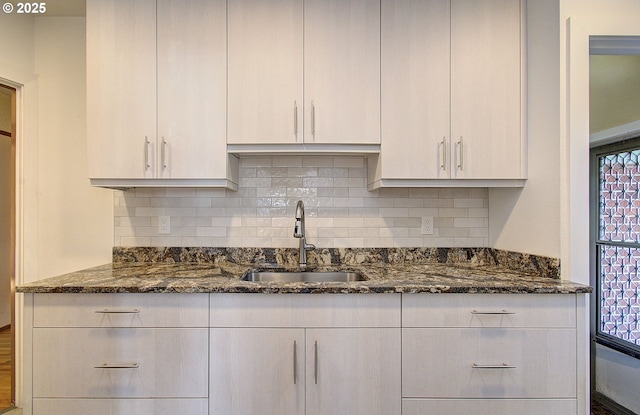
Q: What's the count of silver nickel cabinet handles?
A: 12